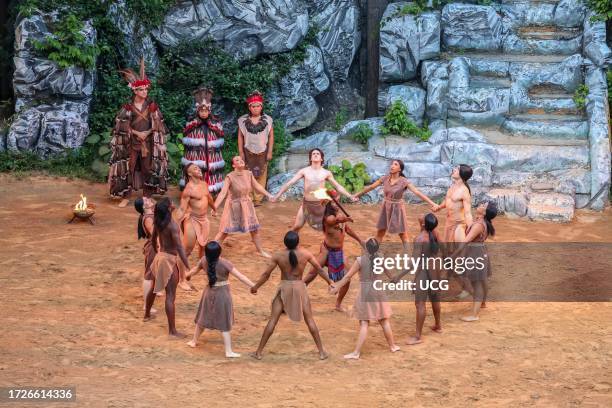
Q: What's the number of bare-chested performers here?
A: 7